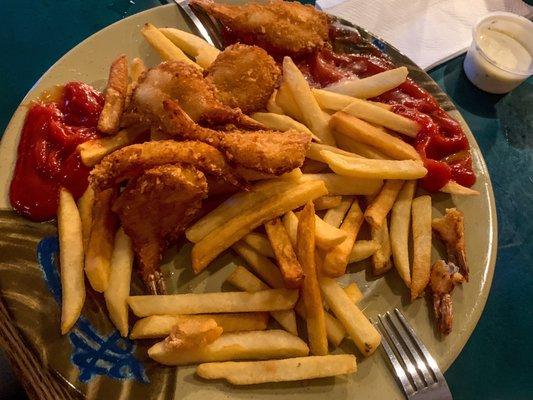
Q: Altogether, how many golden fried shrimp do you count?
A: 6